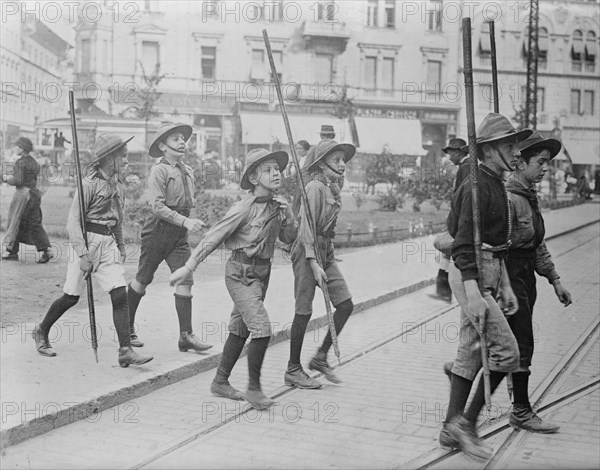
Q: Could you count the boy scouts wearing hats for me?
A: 6